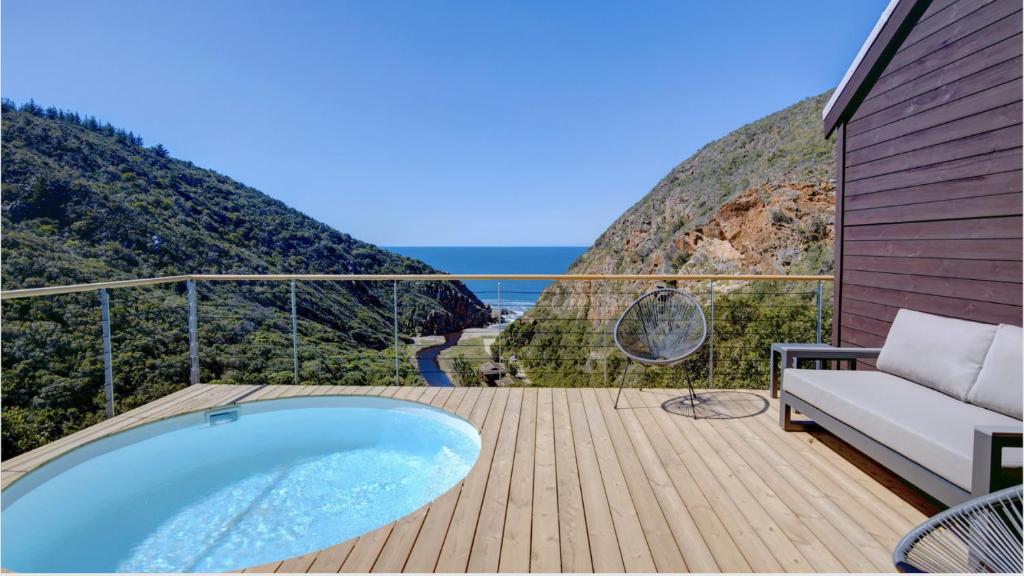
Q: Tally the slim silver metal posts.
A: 8